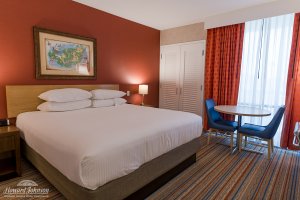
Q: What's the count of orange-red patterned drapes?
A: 2